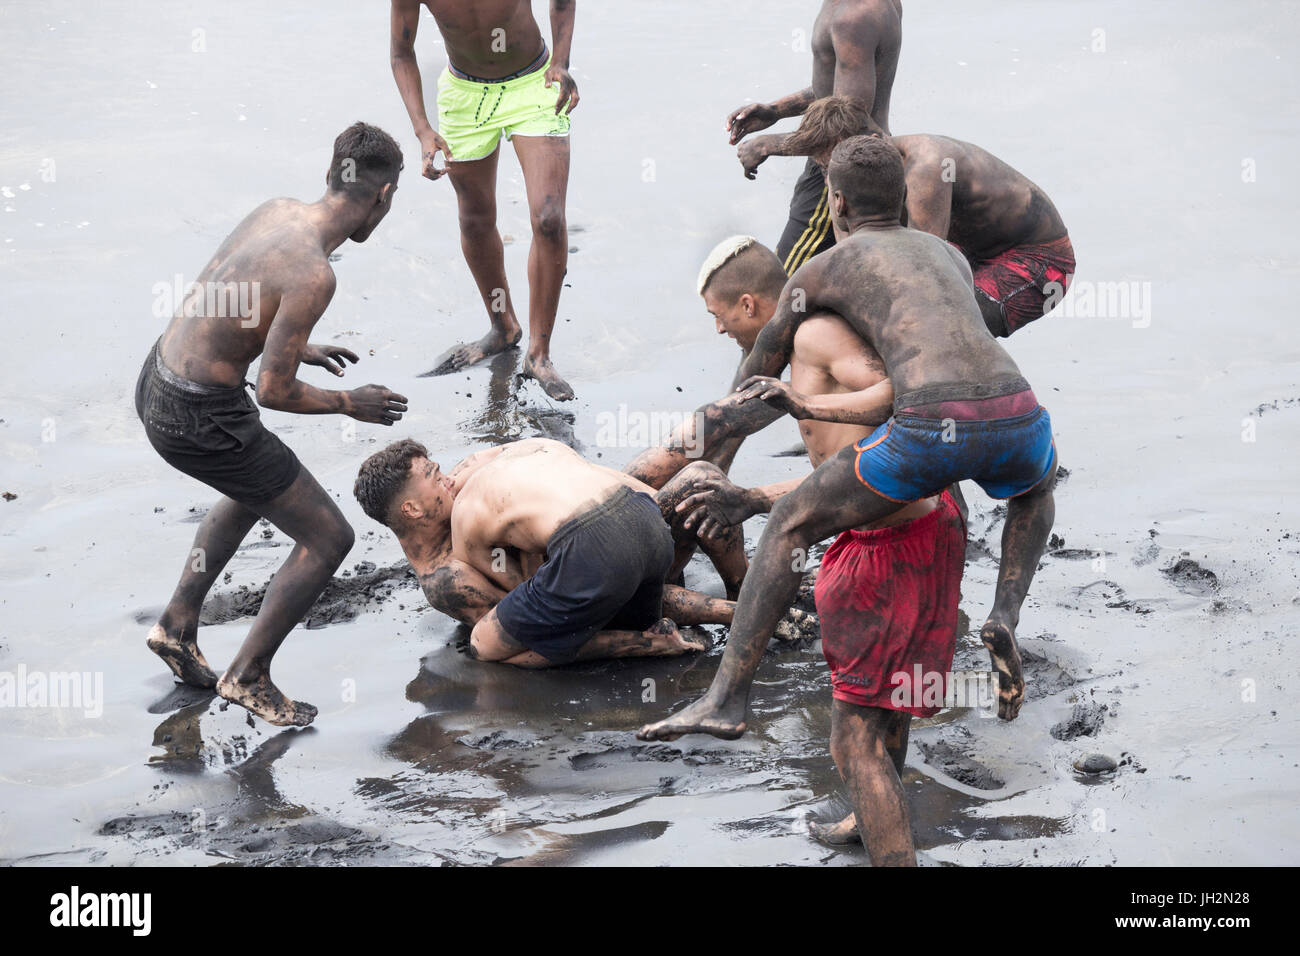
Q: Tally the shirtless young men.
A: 8